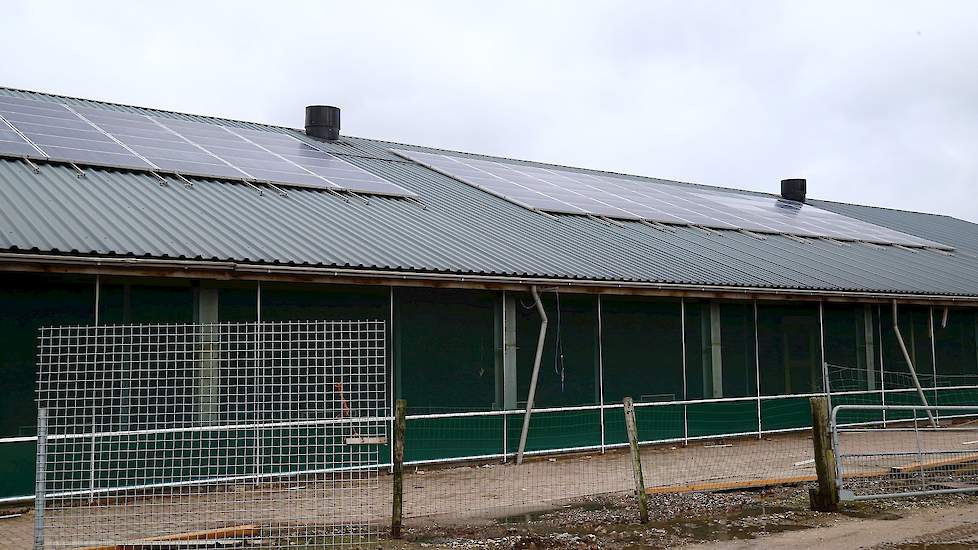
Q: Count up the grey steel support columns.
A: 4